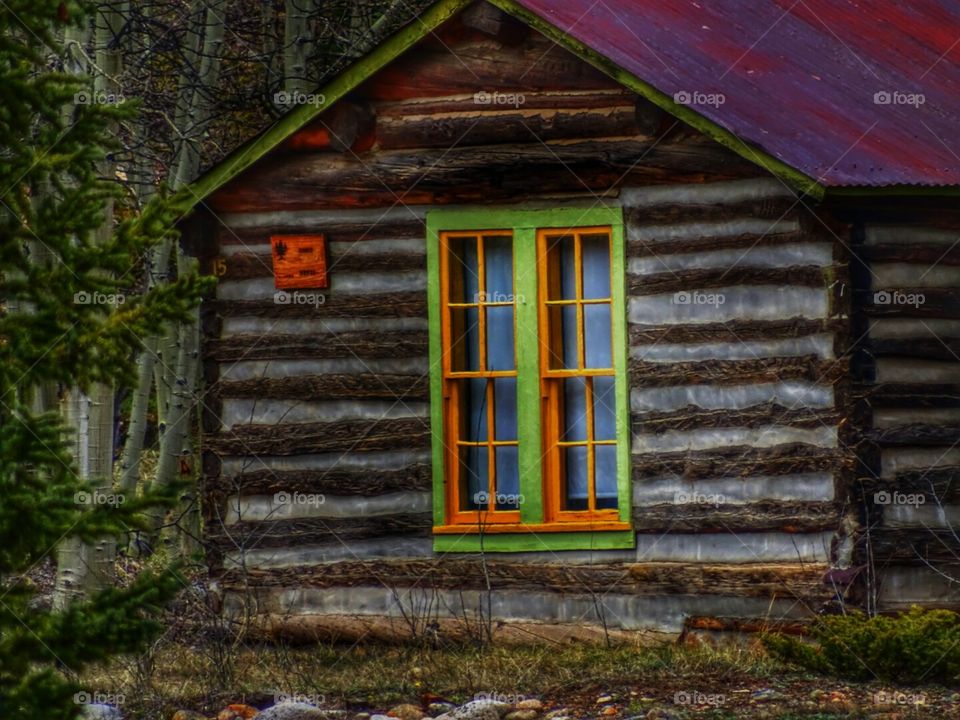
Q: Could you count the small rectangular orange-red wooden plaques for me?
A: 1